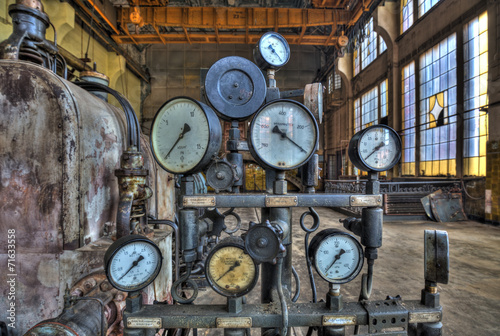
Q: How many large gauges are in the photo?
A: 2